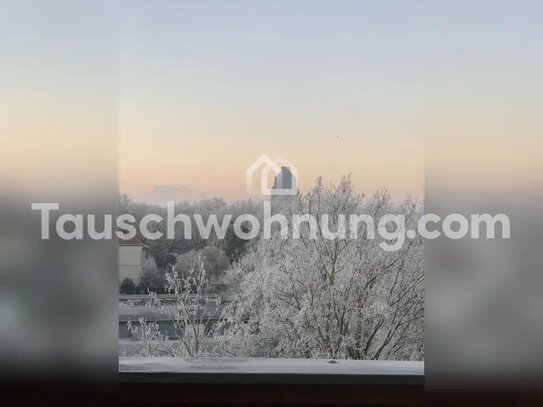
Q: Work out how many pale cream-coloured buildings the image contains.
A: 1